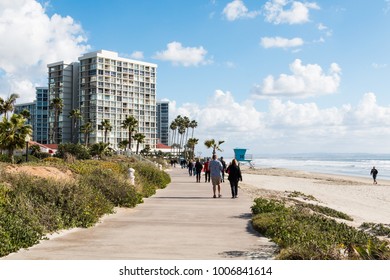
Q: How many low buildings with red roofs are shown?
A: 2